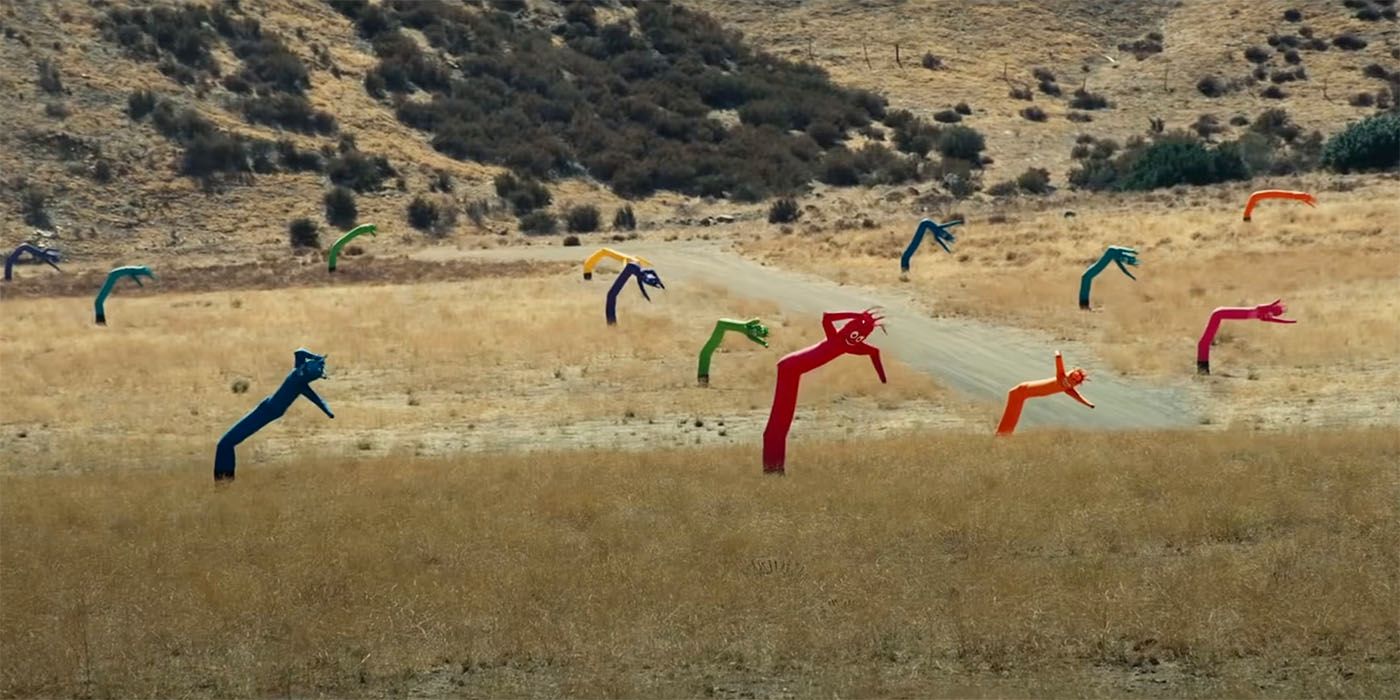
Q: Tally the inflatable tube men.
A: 13